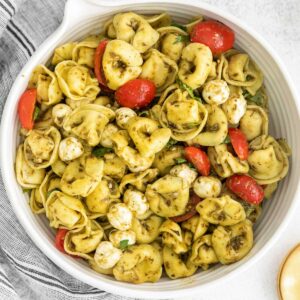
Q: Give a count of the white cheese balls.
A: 11